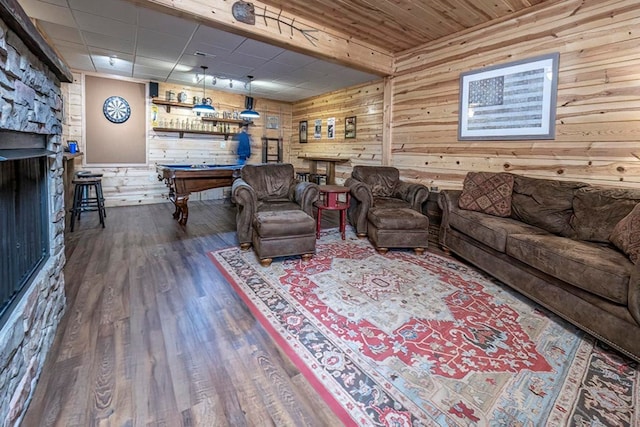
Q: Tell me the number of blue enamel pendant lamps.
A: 2